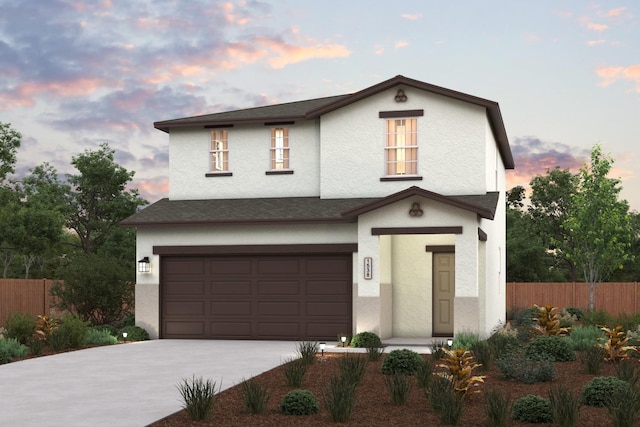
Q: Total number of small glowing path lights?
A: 4